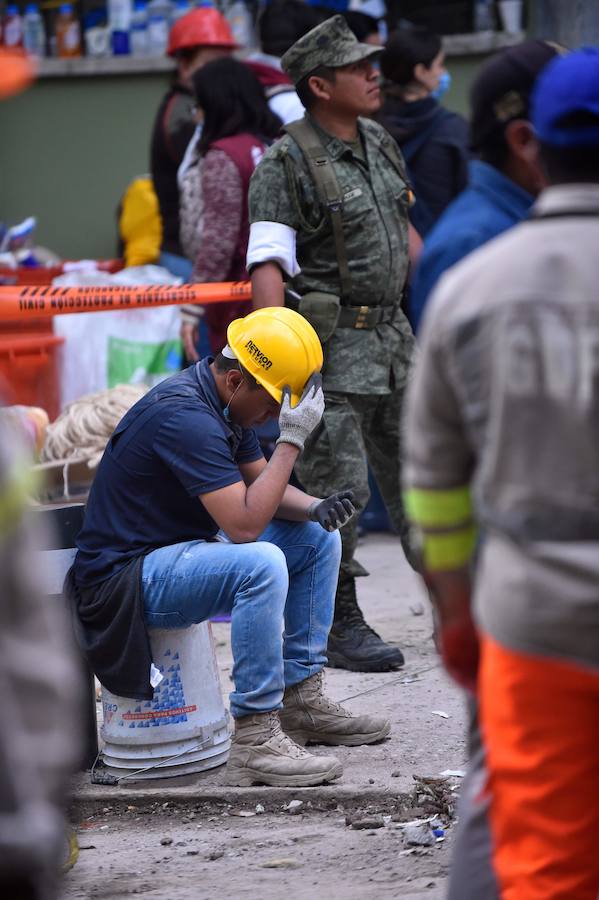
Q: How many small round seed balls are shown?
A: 0